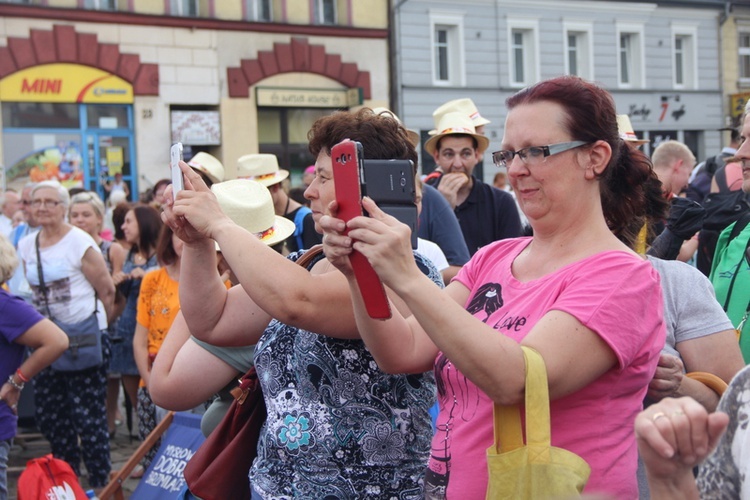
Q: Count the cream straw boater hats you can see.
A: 7